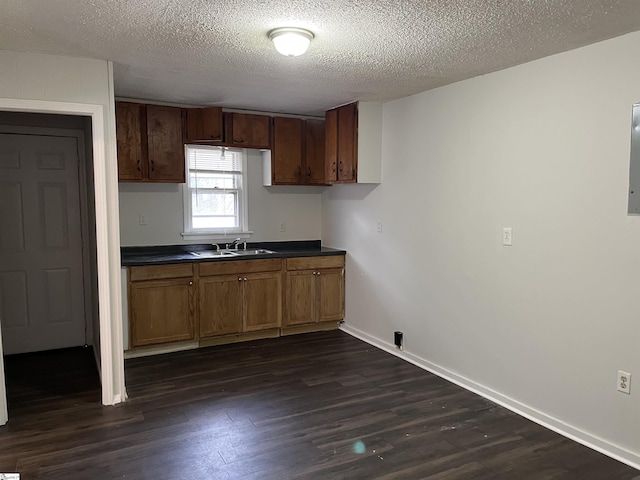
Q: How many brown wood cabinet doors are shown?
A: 13